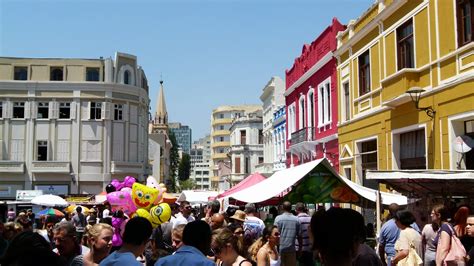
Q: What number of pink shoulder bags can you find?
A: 1